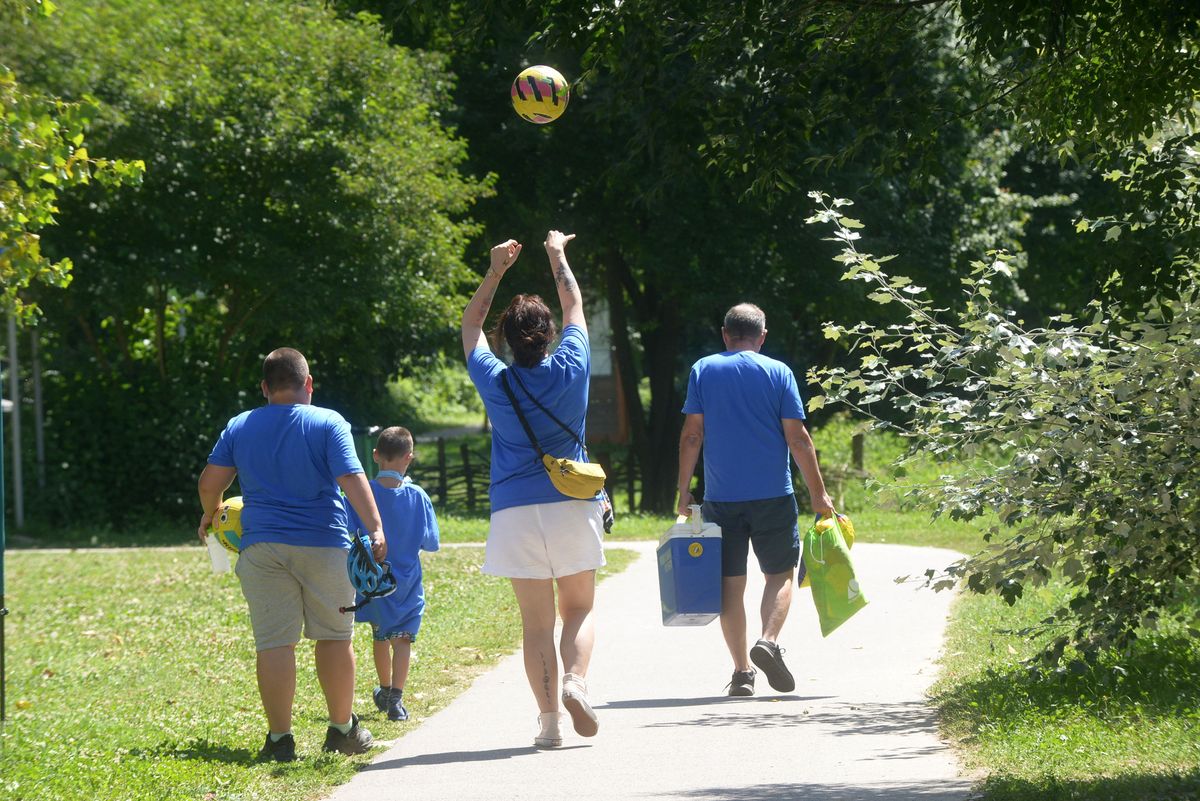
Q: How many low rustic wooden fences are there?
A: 1